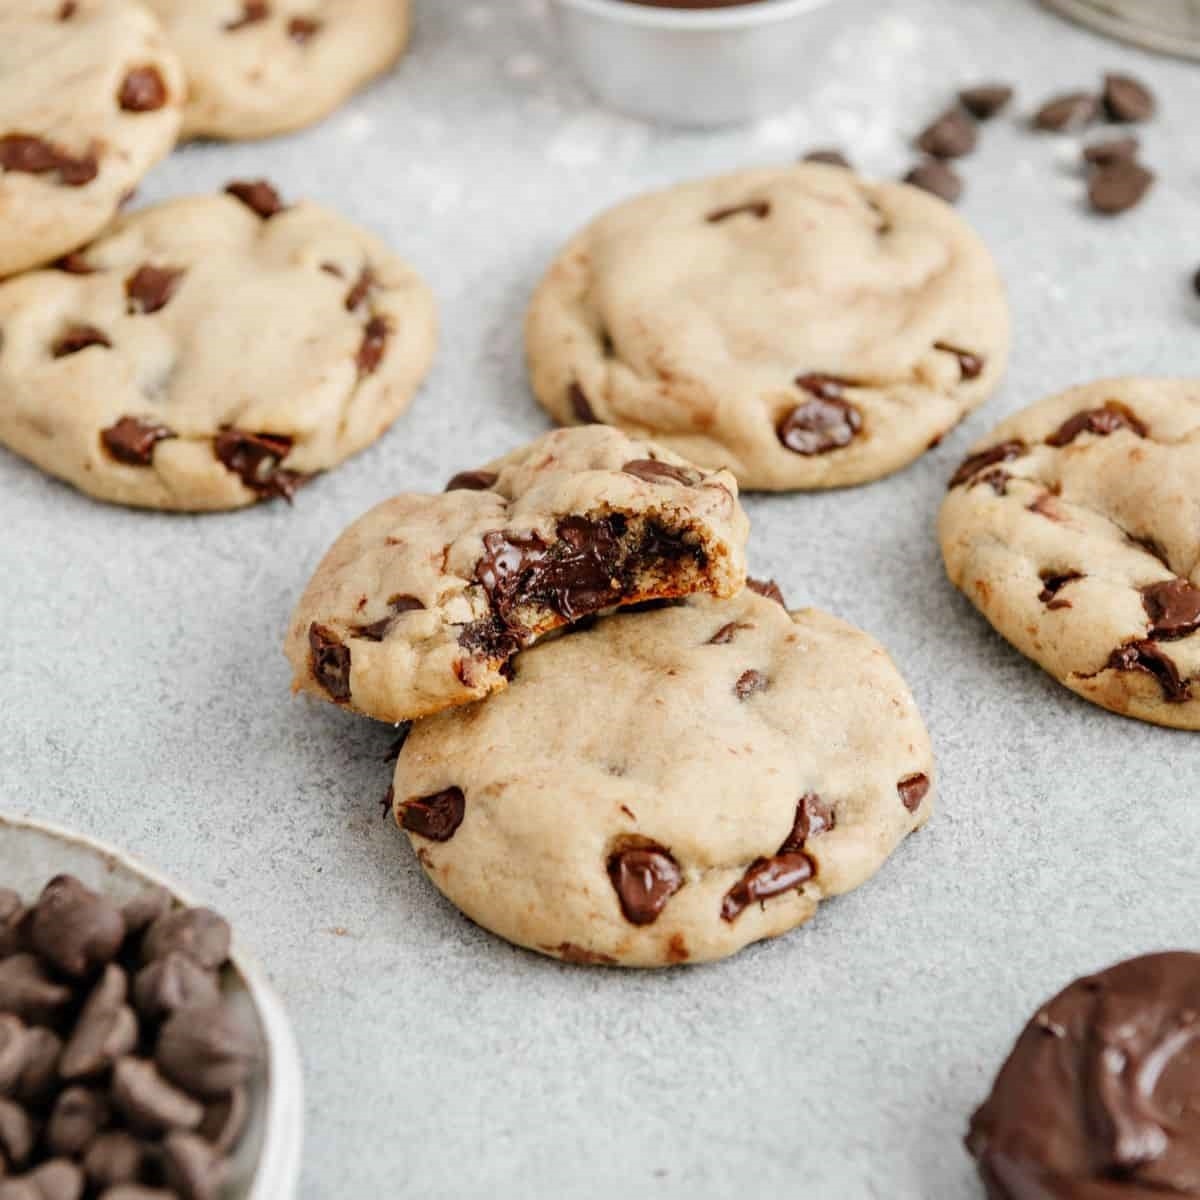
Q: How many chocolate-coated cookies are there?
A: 1